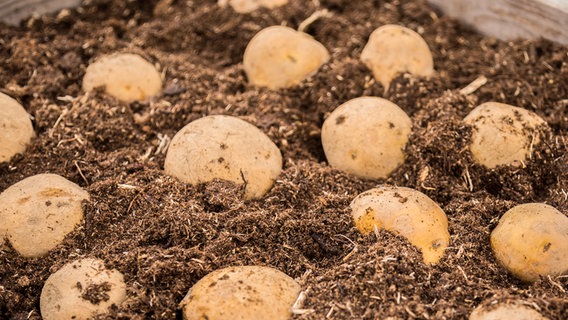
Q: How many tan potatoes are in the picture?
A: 14